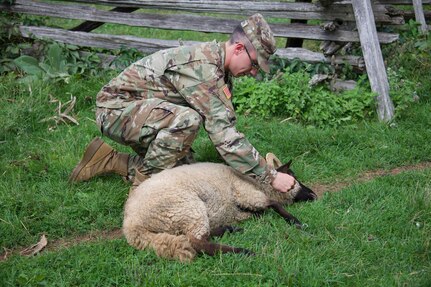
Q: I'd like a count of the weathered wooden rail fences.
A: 1